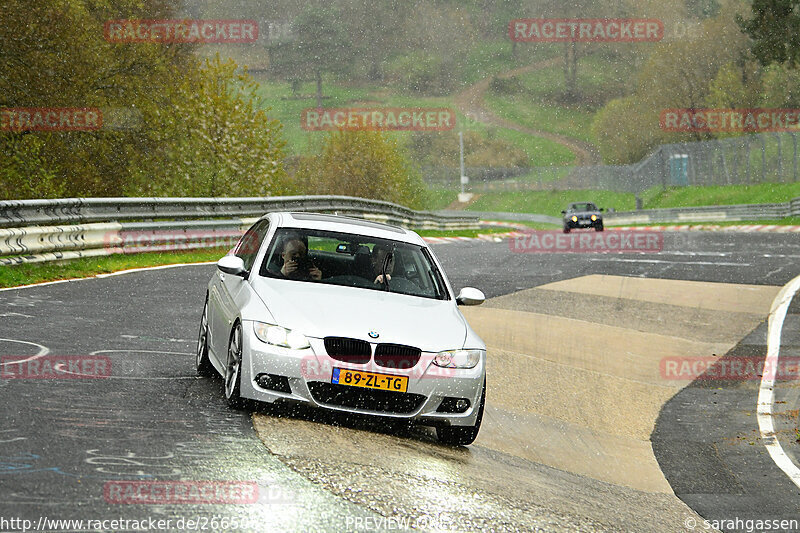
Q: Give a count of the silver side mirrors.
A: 2